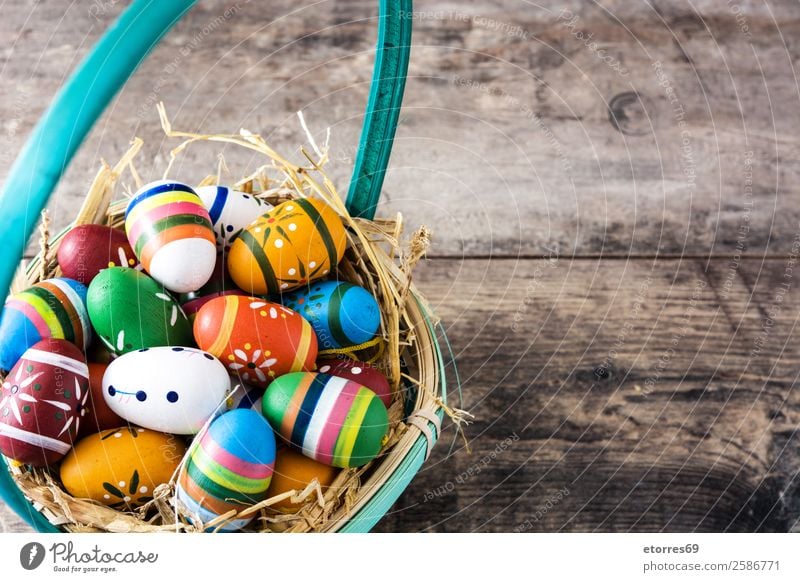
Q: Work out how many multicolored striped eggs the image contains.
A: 4